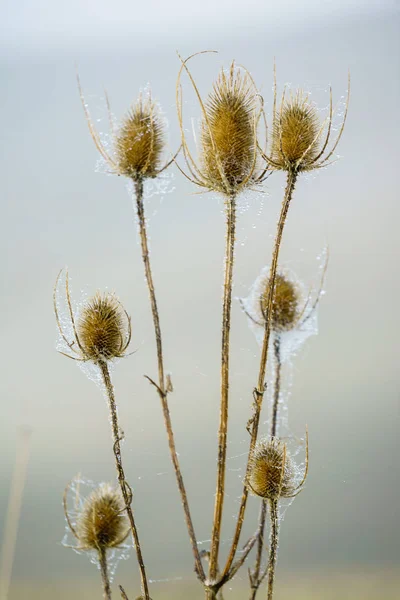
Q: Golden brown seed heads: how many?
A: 7